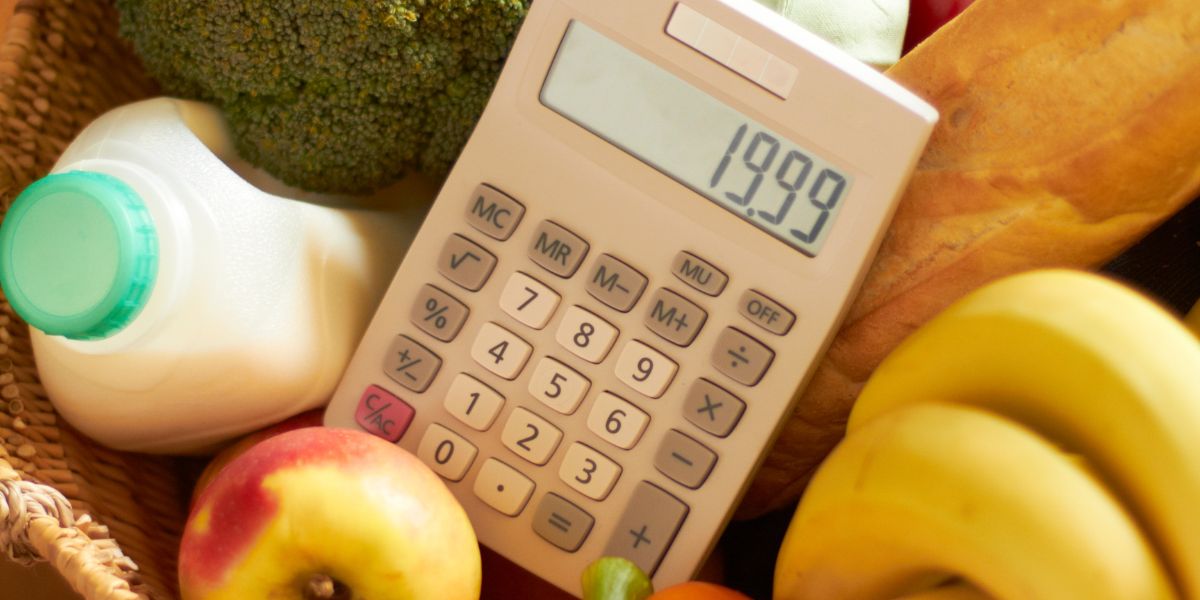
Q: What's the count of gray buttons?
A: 14